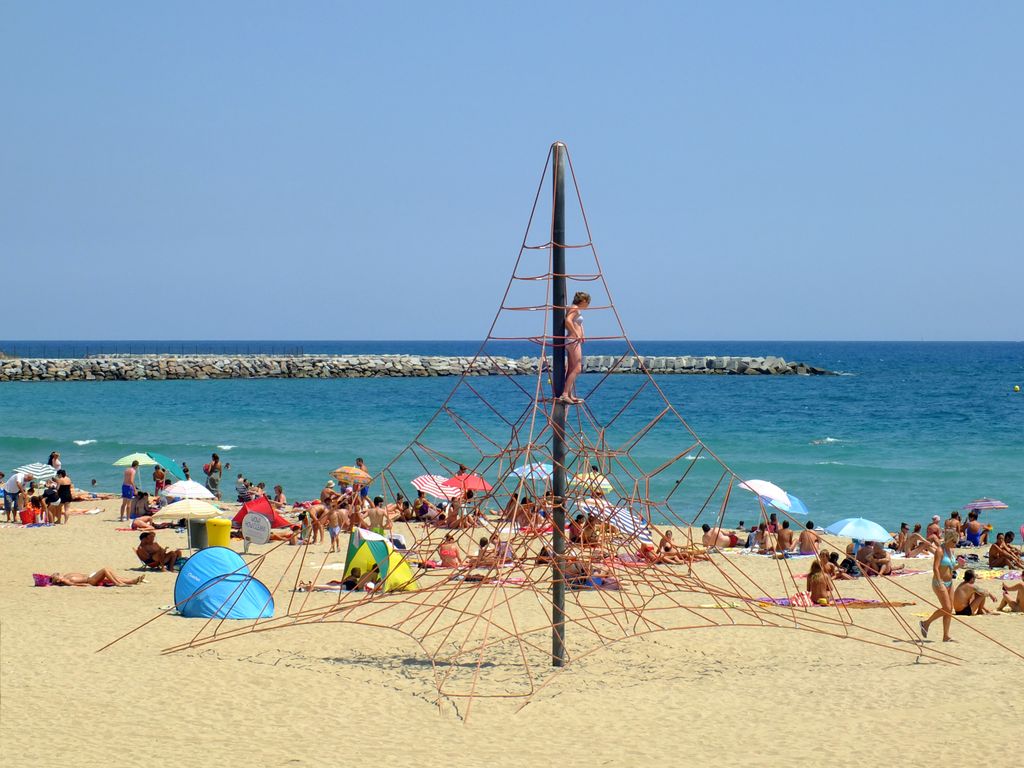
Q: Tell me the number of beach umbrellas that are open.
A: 15